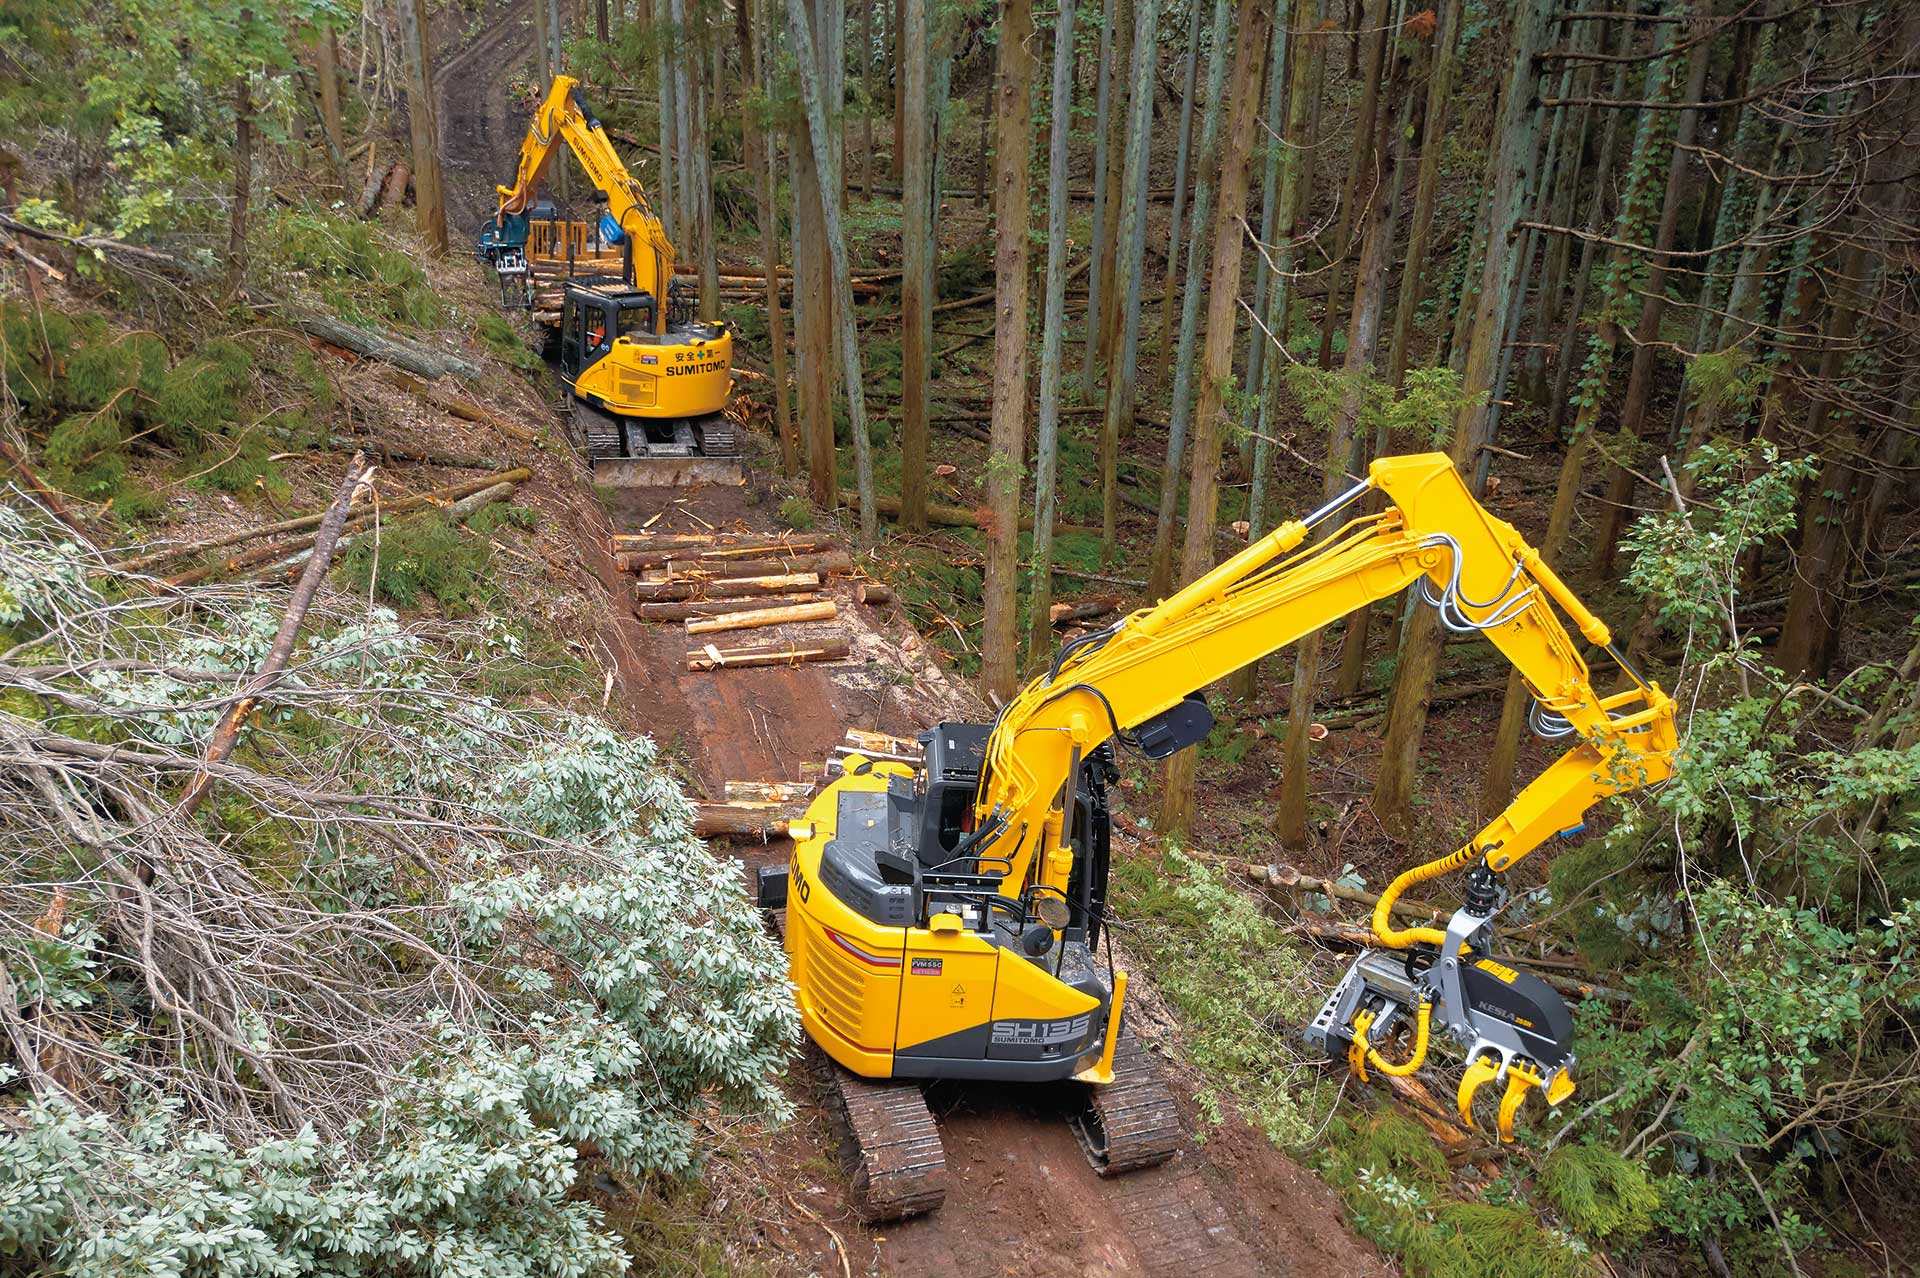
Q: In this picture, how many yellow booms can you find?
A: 2